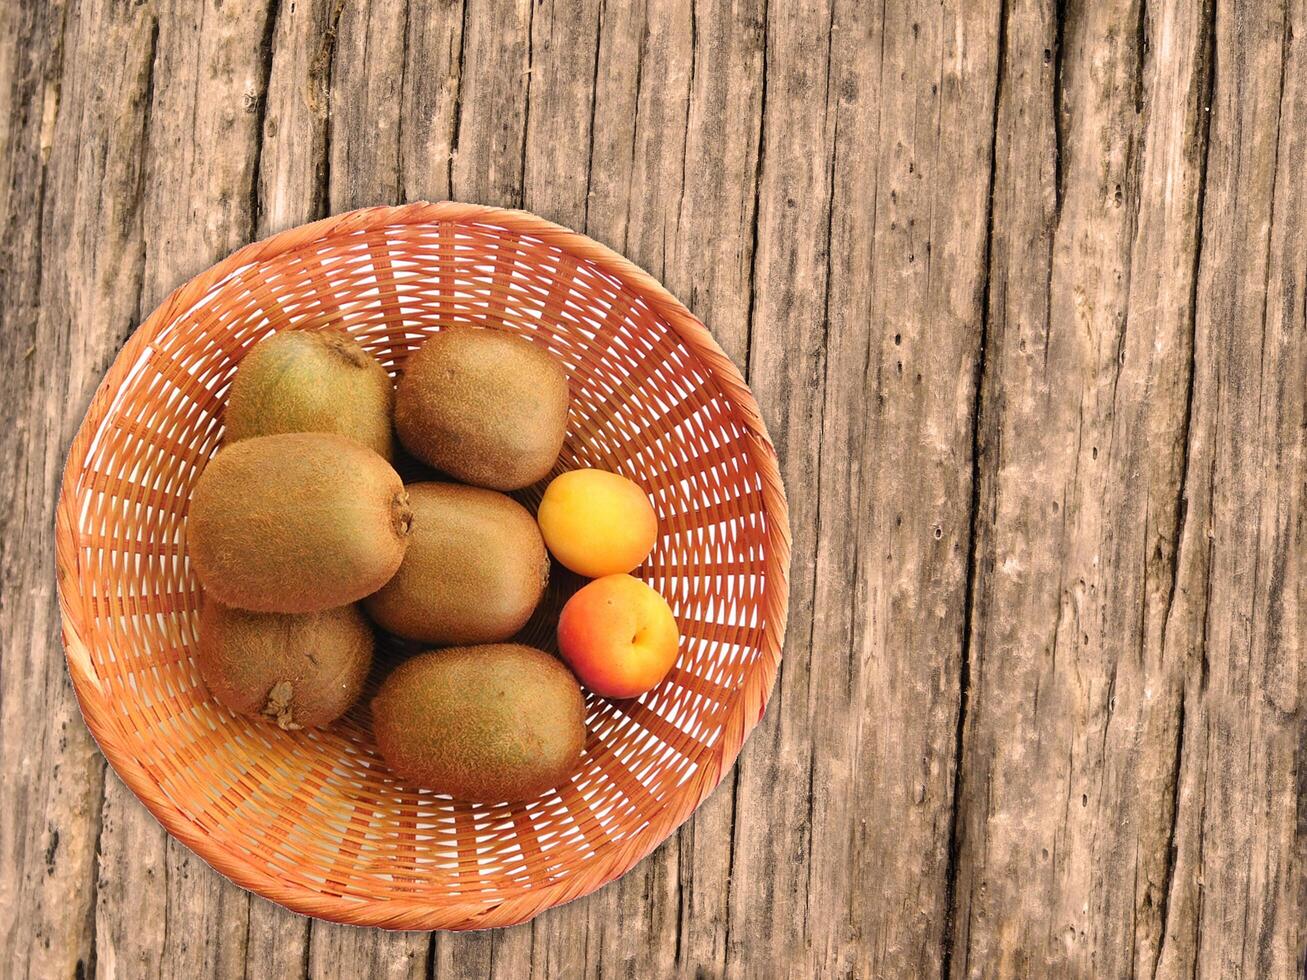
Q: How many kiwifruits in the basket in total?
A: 6